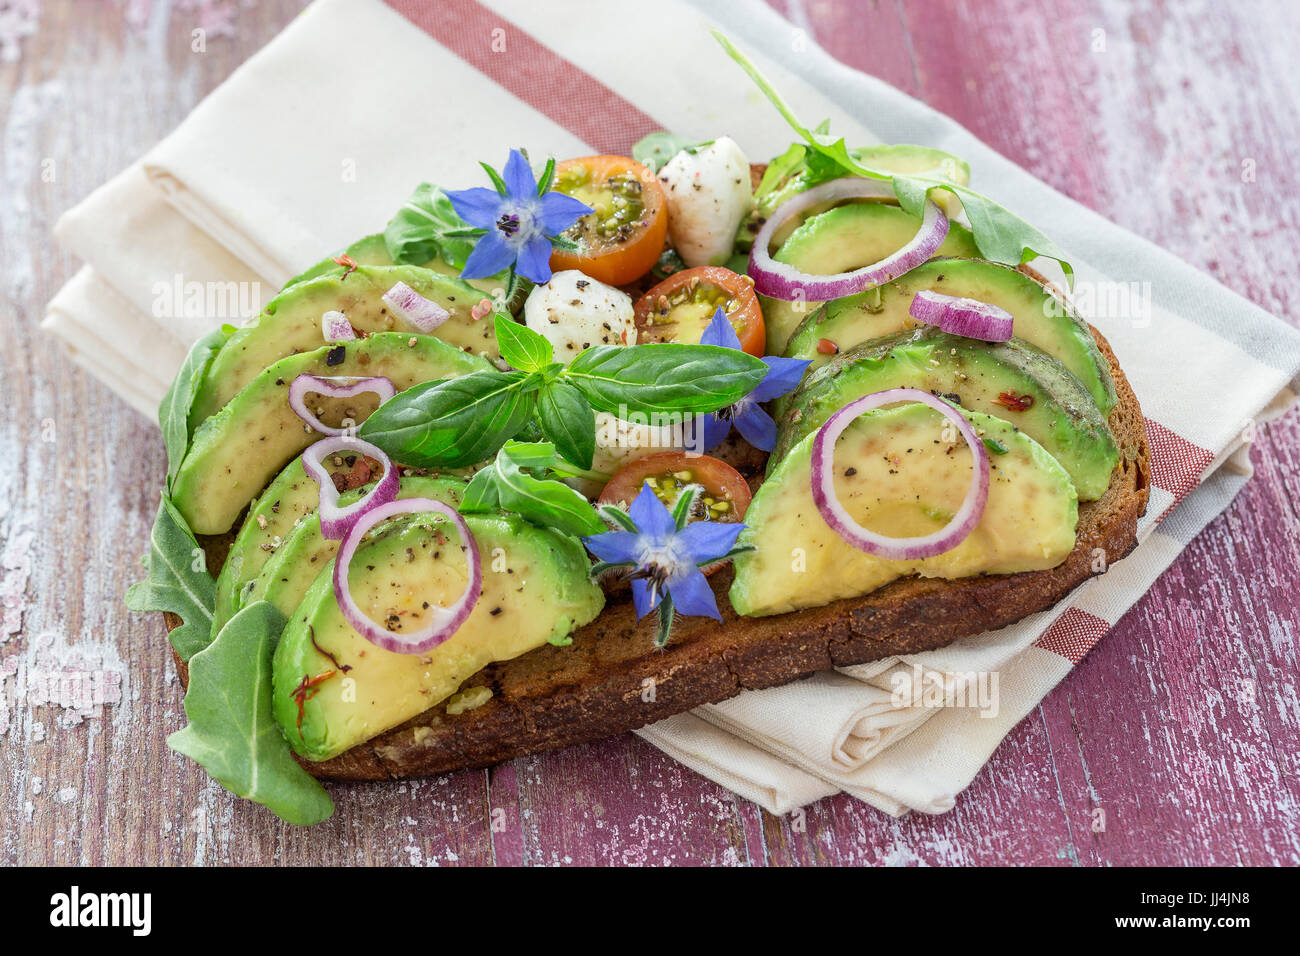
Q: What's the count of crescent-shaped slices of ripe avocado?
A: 11